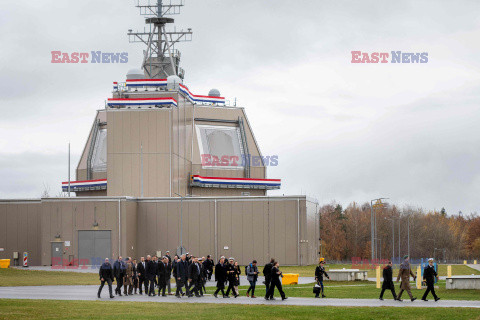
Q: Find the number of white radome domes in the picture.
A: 3